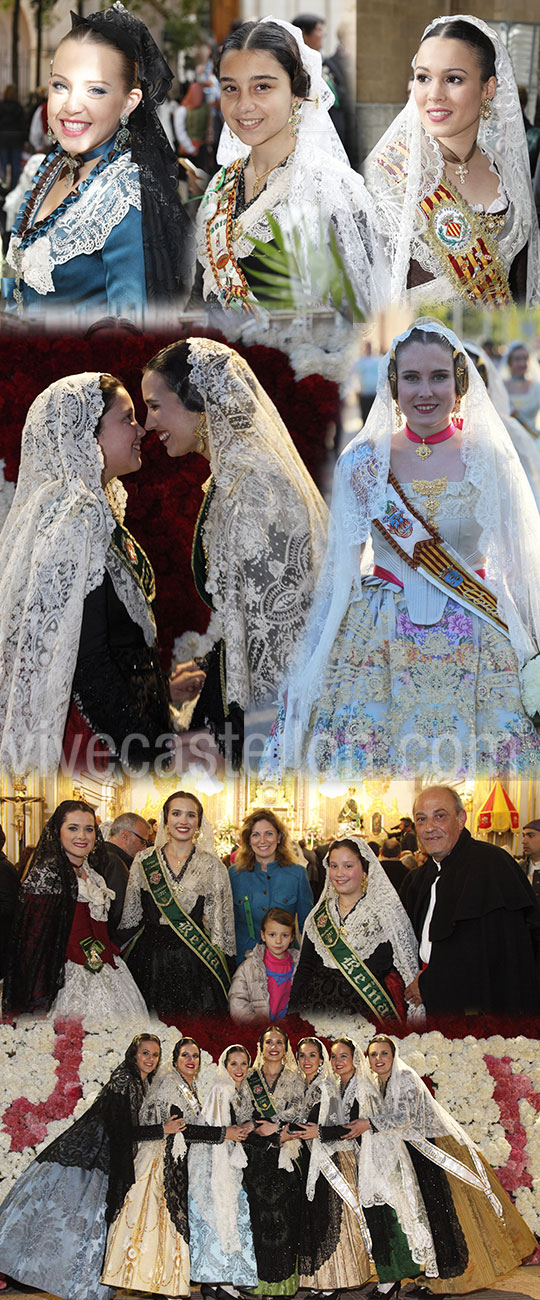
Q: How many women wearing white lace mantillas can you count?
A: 13